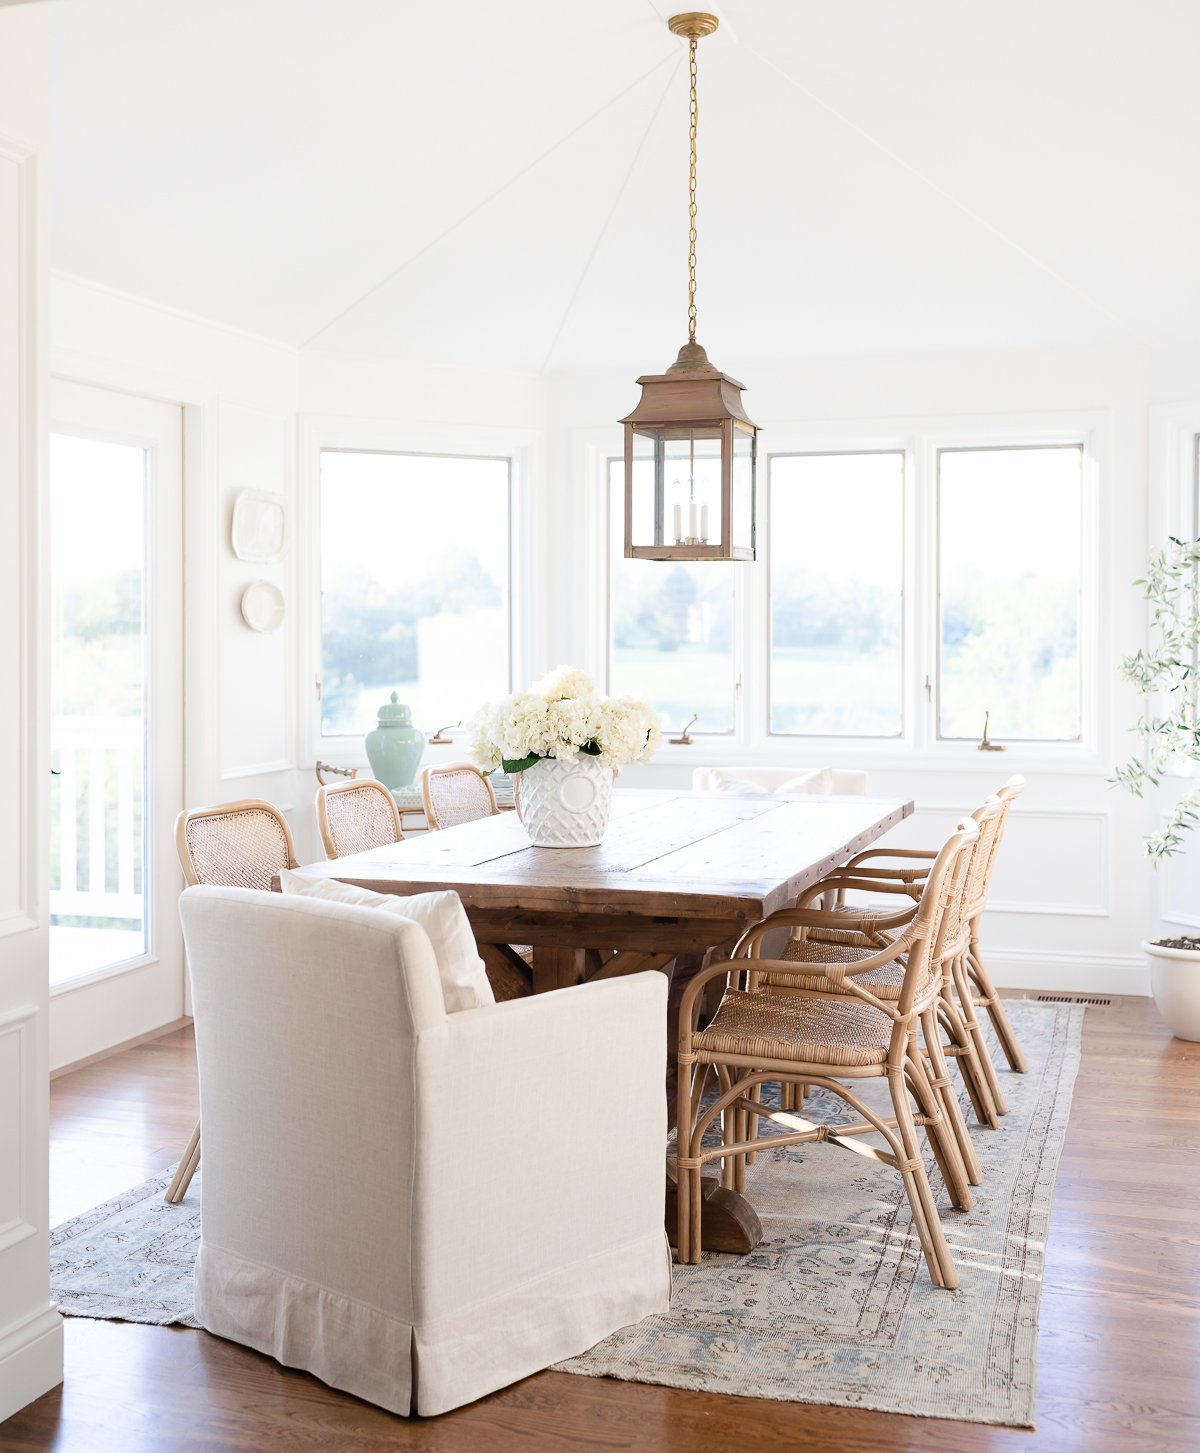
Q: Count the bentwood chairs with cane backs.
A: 6